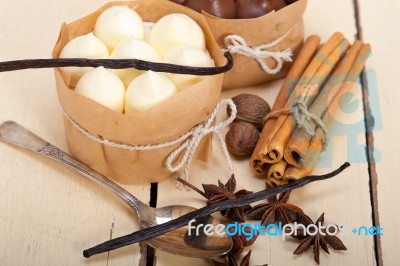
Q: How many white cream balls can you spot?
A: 7